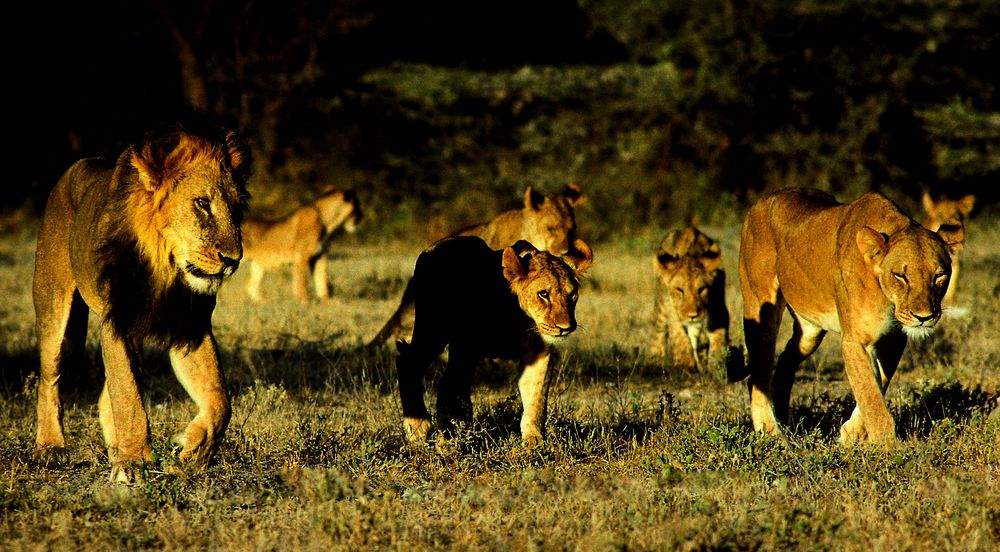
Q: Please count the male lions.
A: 1